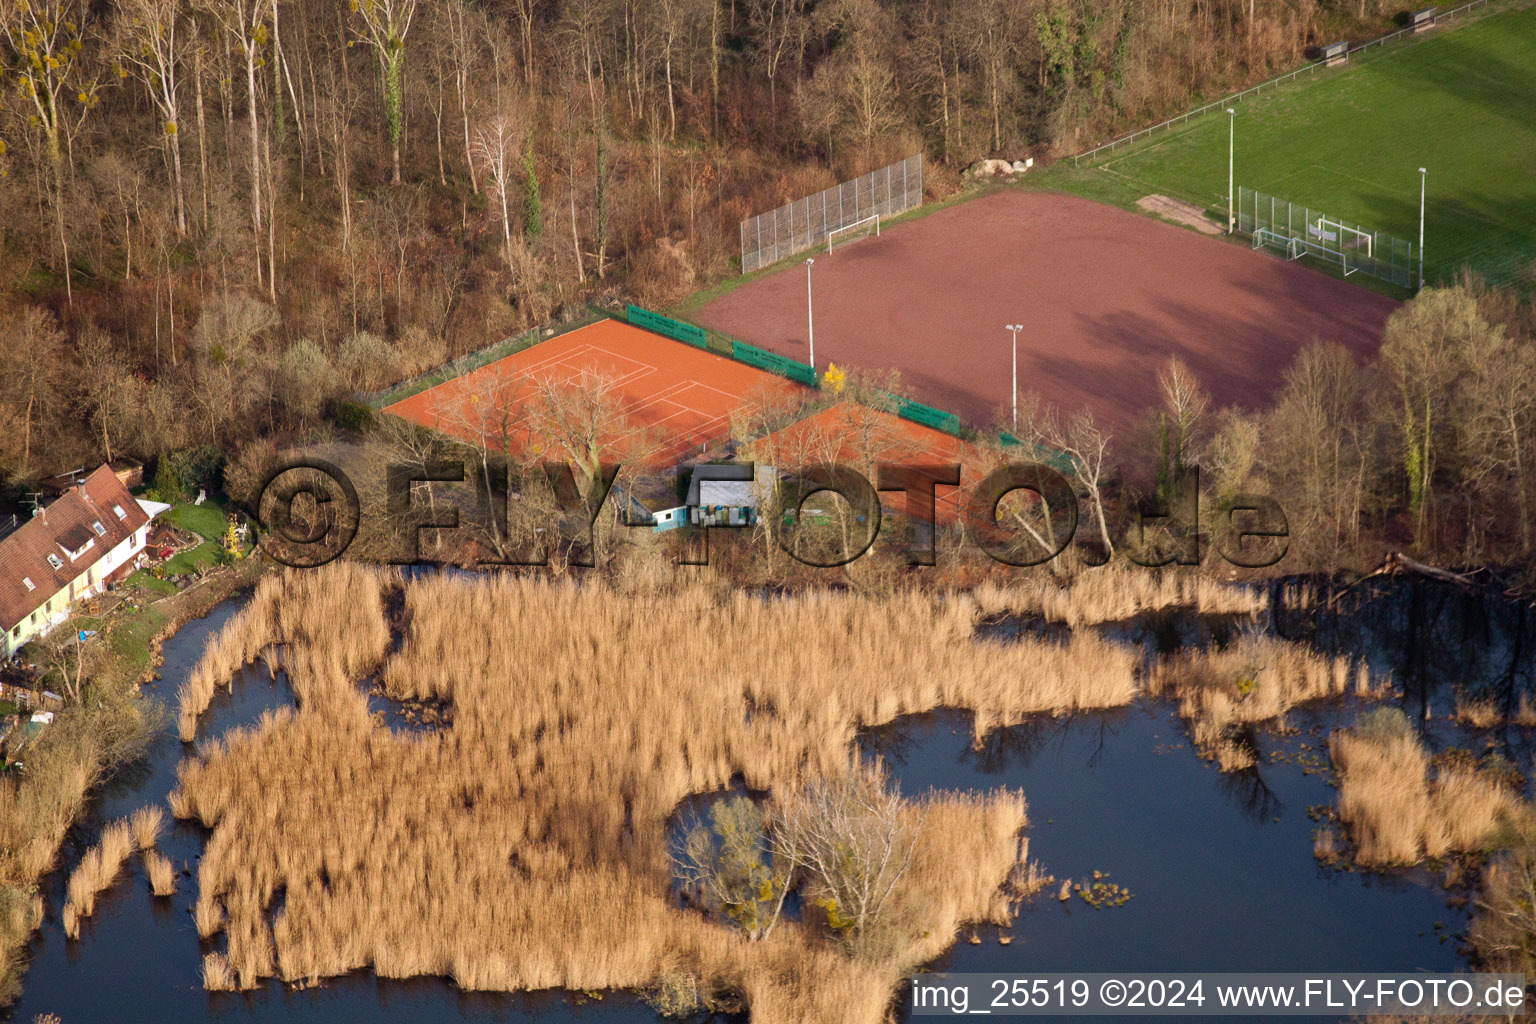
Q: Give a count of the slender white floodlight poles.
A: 4